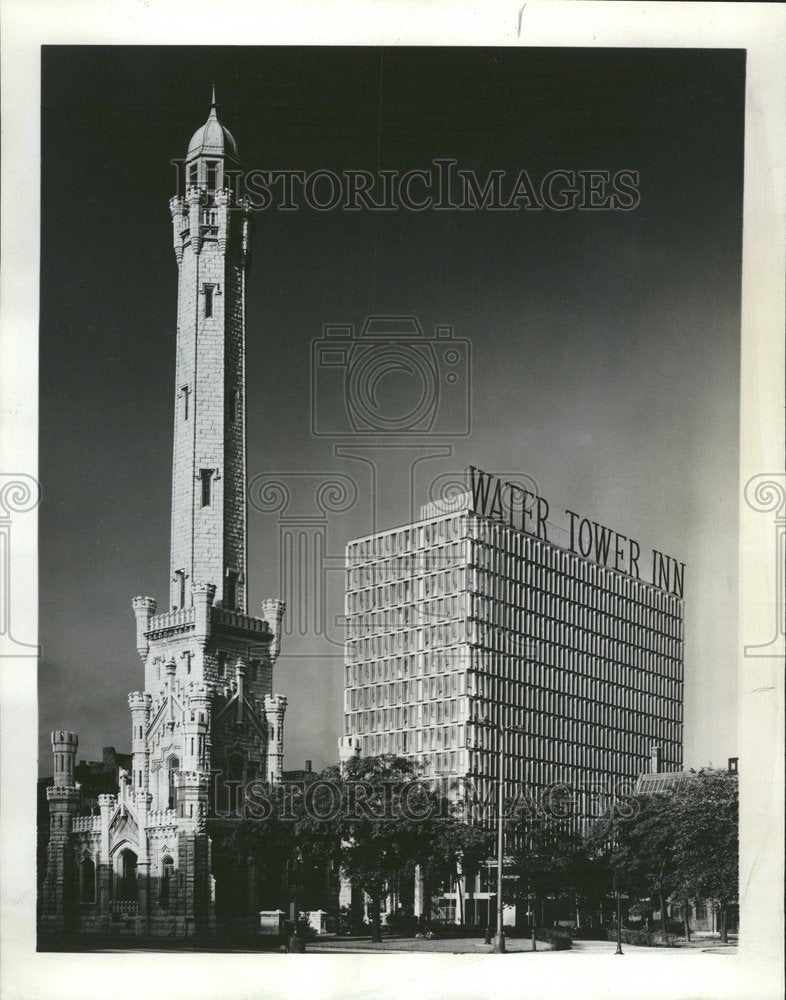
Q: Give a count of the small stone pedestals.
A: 2